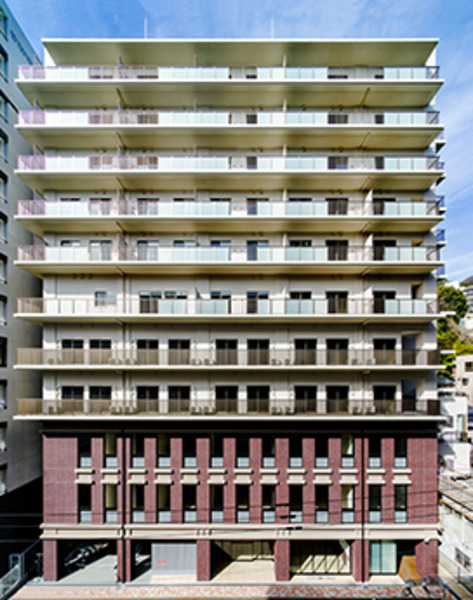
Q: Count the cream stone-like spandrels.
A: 13